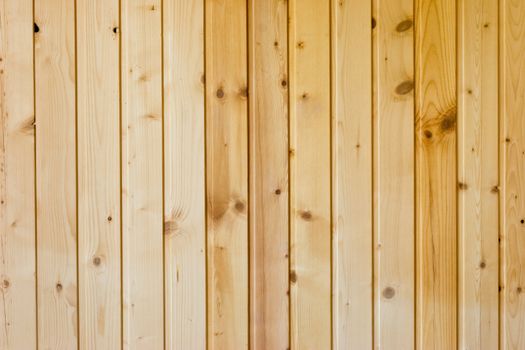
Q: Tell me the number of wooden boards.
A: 13